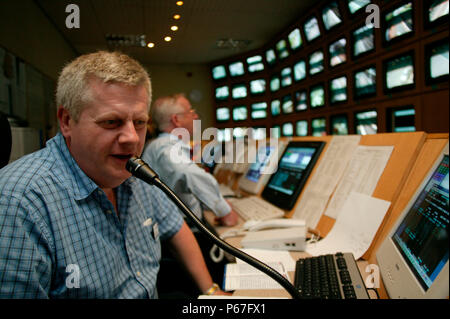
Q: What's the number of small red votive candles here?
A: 0